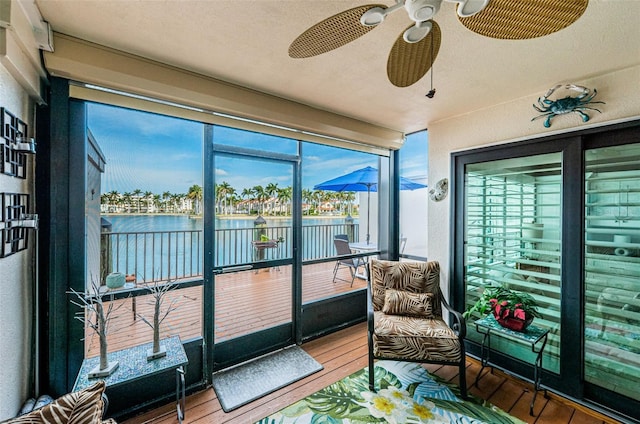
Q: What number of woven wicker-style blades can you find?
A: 3